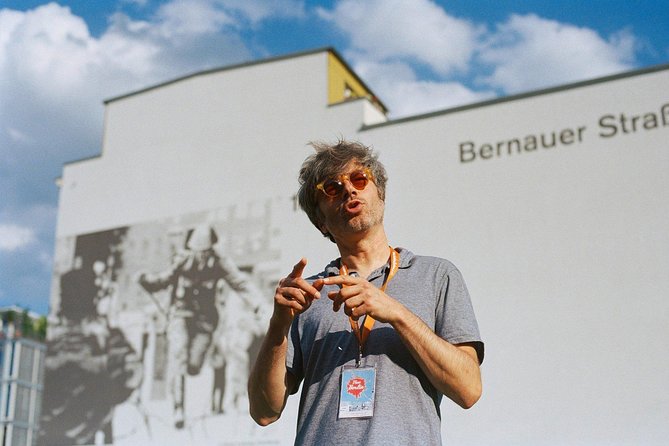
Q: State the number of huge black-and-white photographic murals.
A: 1